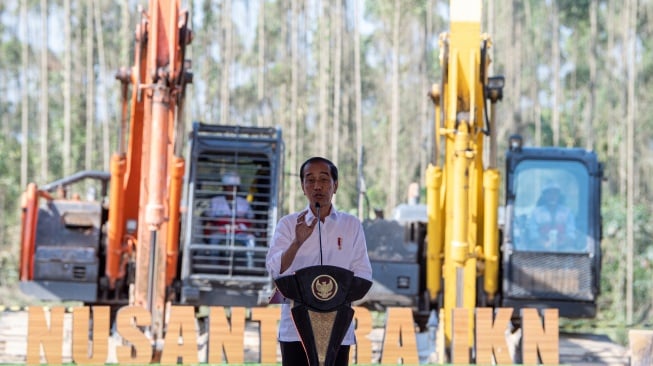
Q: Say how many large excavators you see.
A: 2